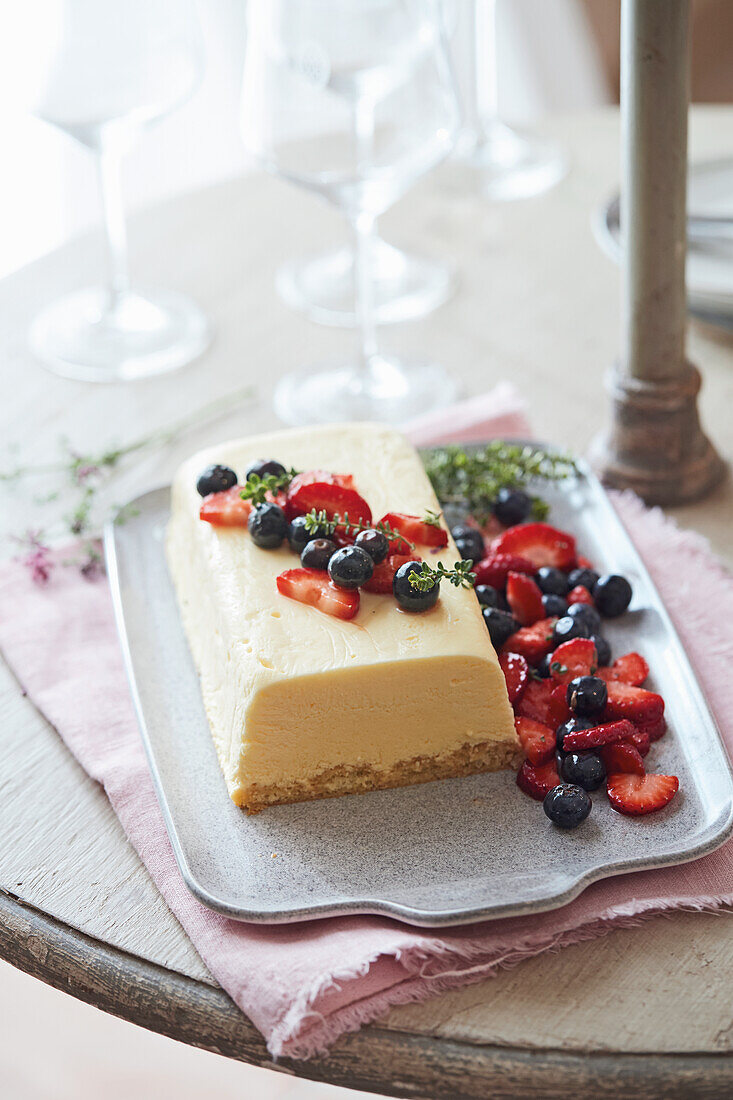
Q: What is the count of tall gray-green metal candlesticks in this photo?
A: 1